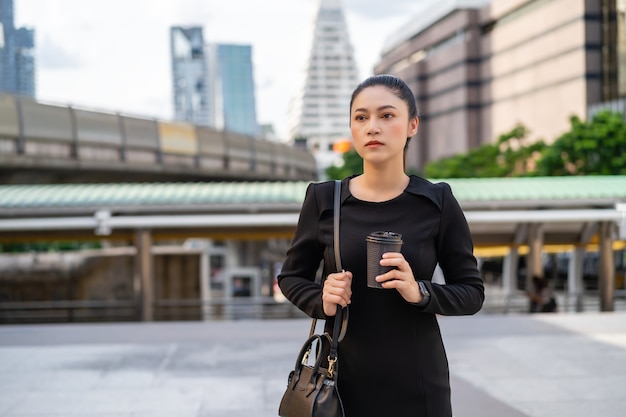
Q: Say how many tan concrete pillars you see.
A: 3